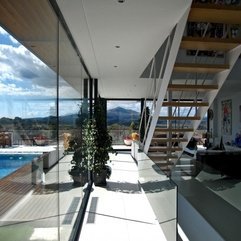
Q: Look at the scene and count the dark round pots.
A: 2